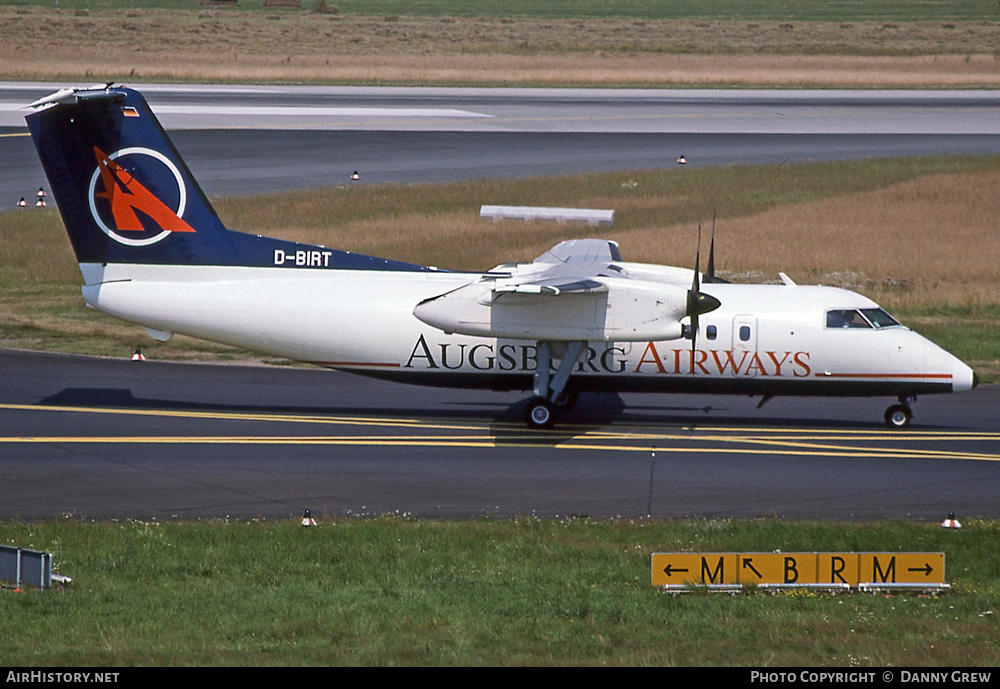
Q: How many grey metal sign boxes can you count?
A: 1